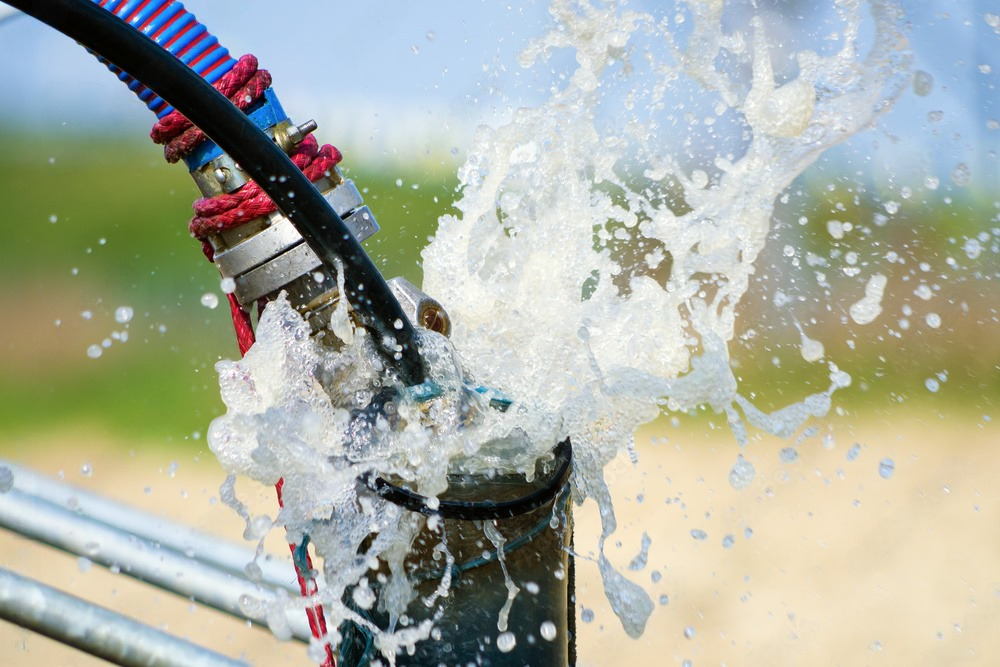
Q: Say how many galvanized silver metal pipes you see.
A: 3